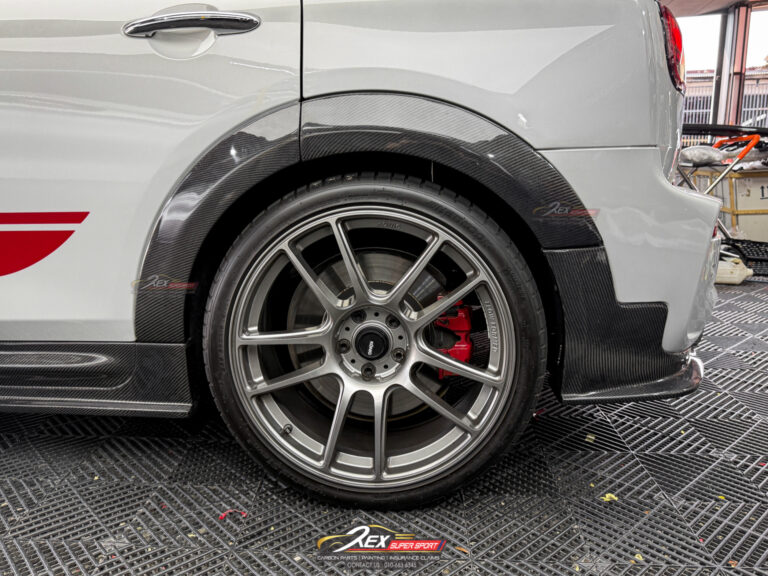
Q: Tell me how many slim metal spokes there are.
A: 10